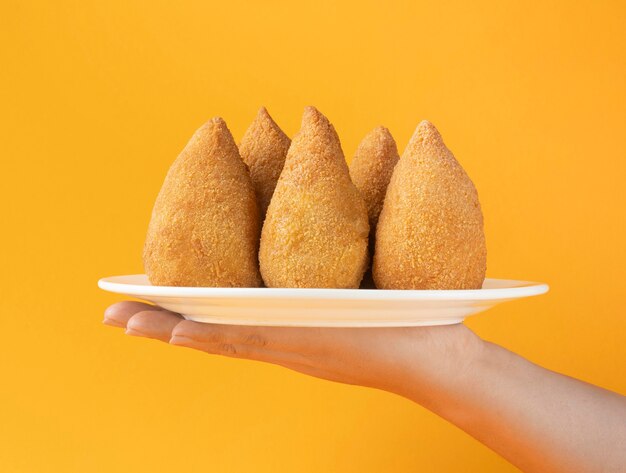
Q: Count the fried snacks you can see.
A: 5